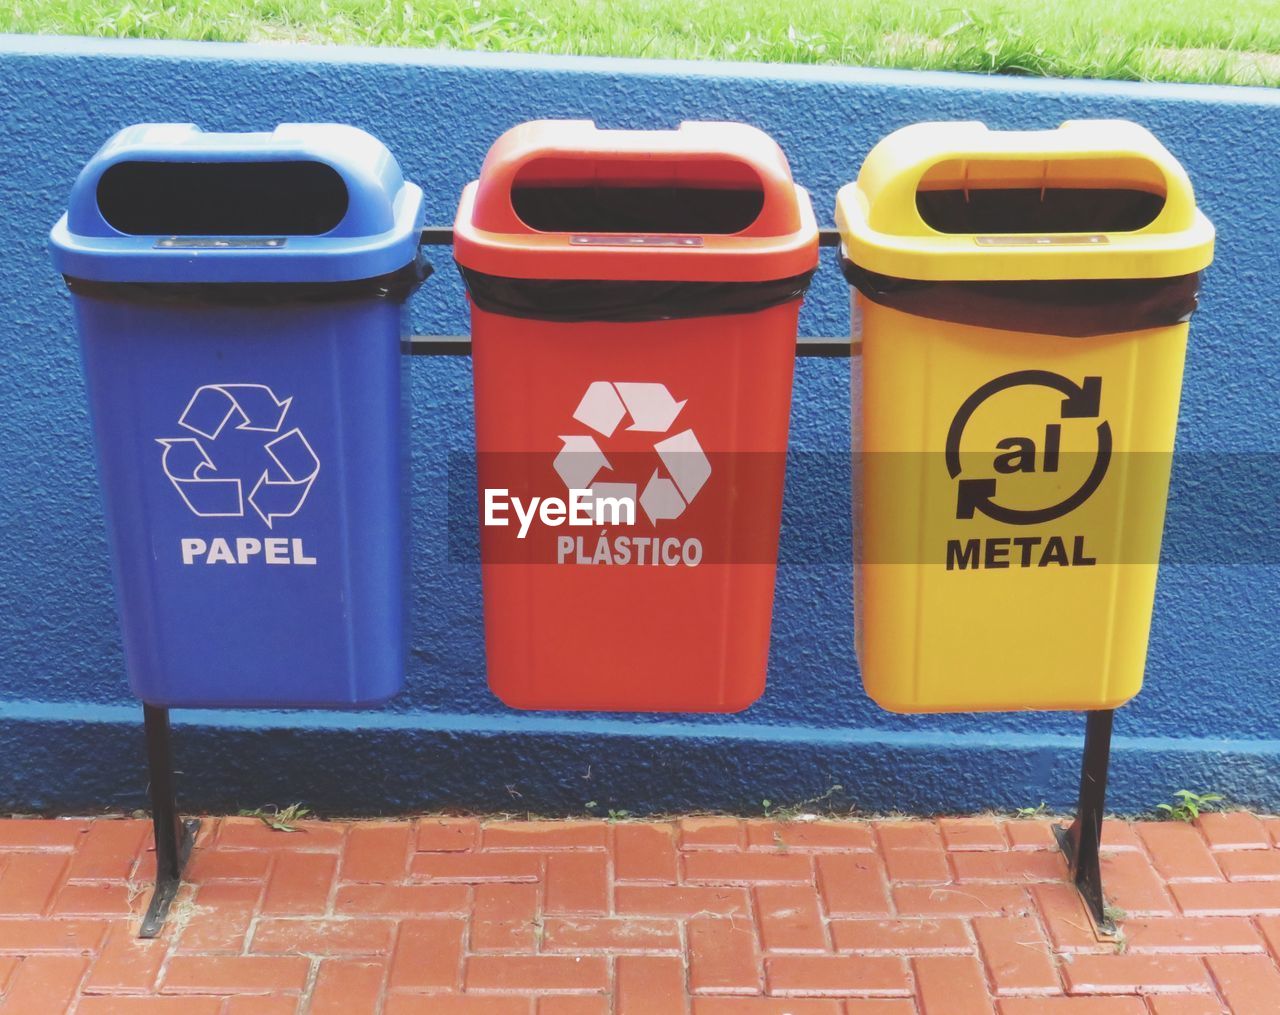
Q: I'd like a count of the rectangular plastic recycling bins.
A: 3